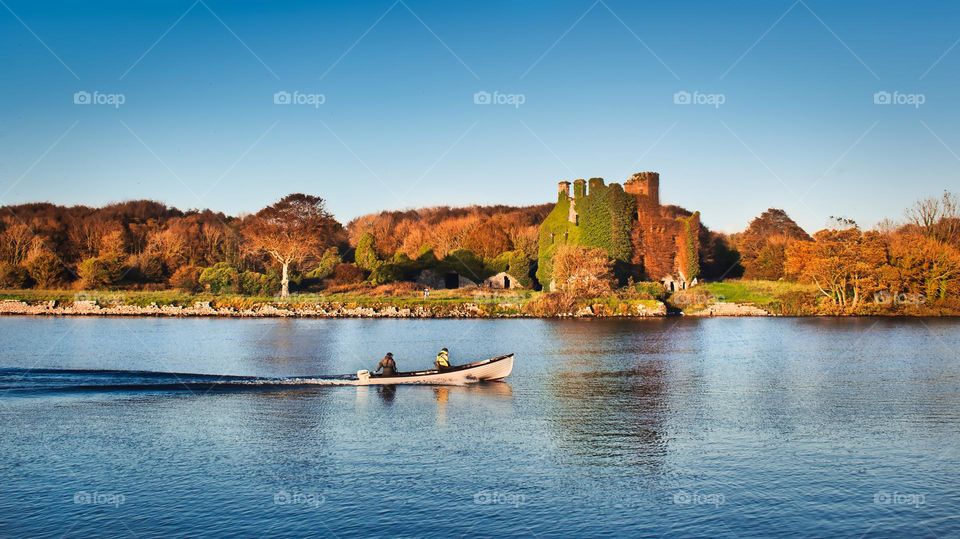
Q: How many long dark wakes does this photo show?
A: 1